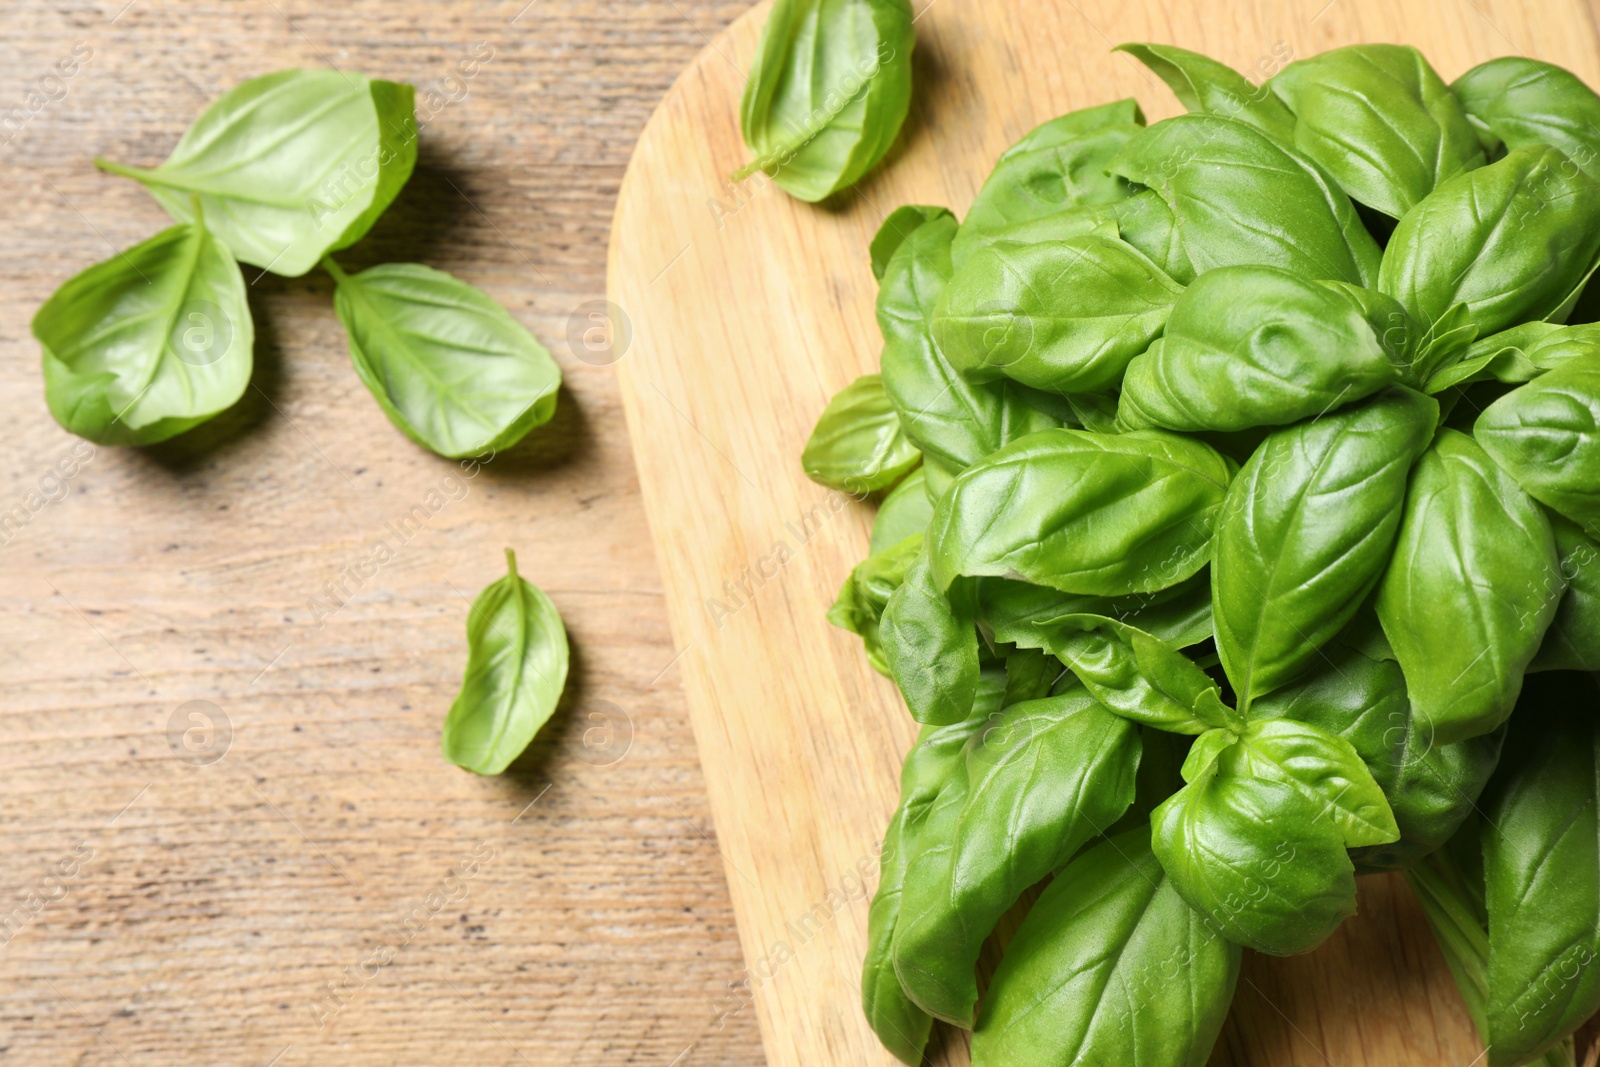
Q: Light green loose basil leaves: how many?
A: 5